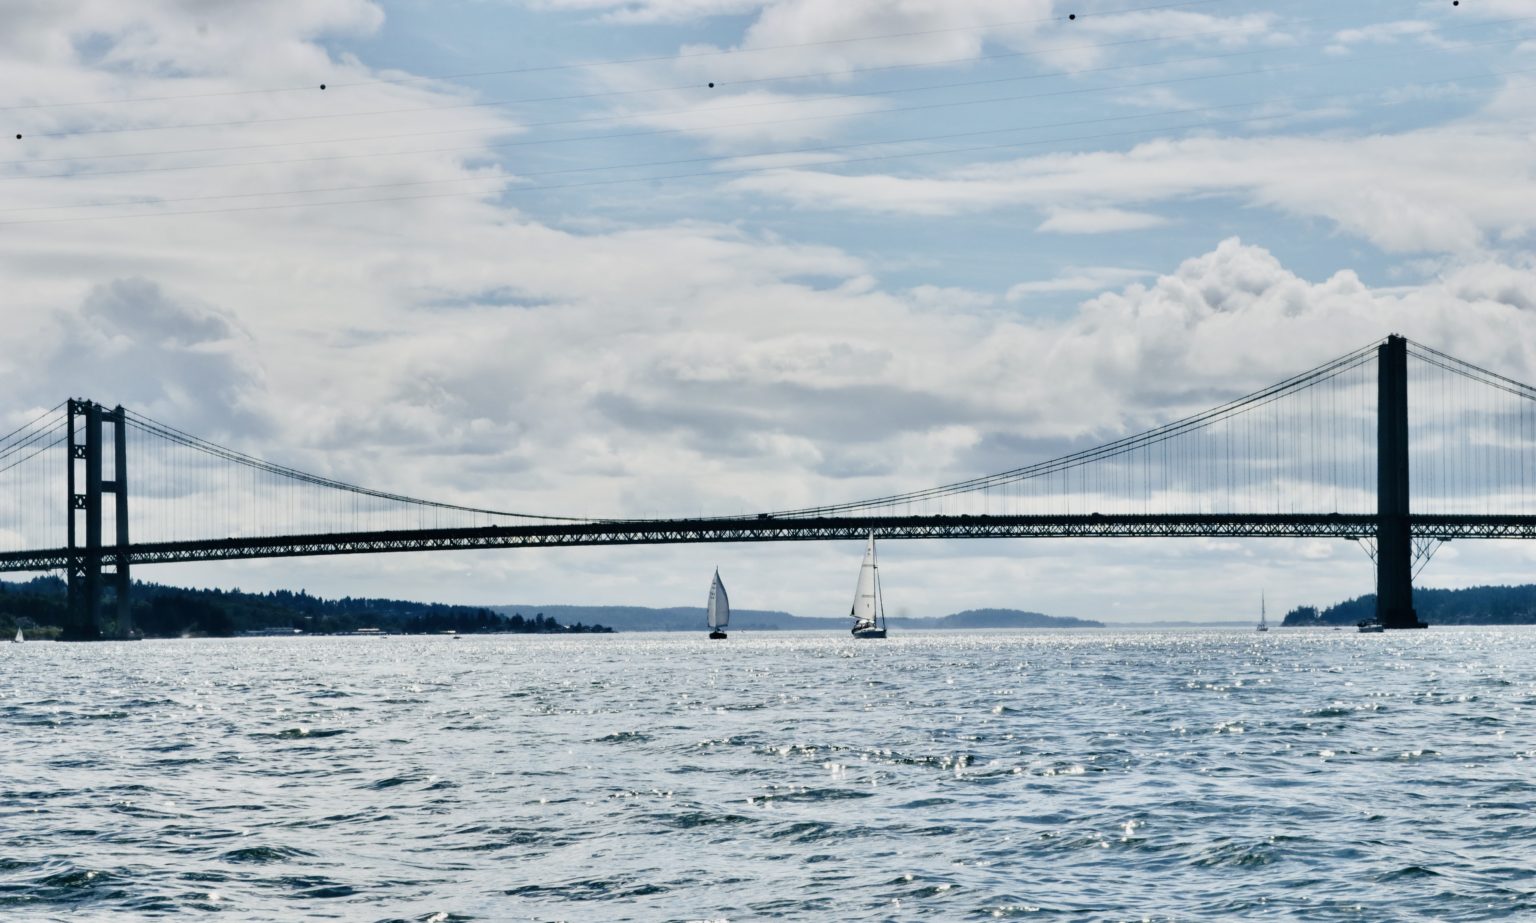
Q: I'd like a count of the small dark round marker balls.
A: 5